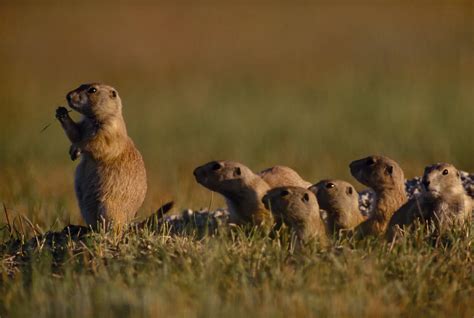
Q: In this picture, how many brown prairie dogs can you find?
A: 7